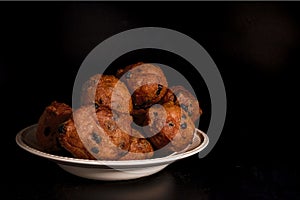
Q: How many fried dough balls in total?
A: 7